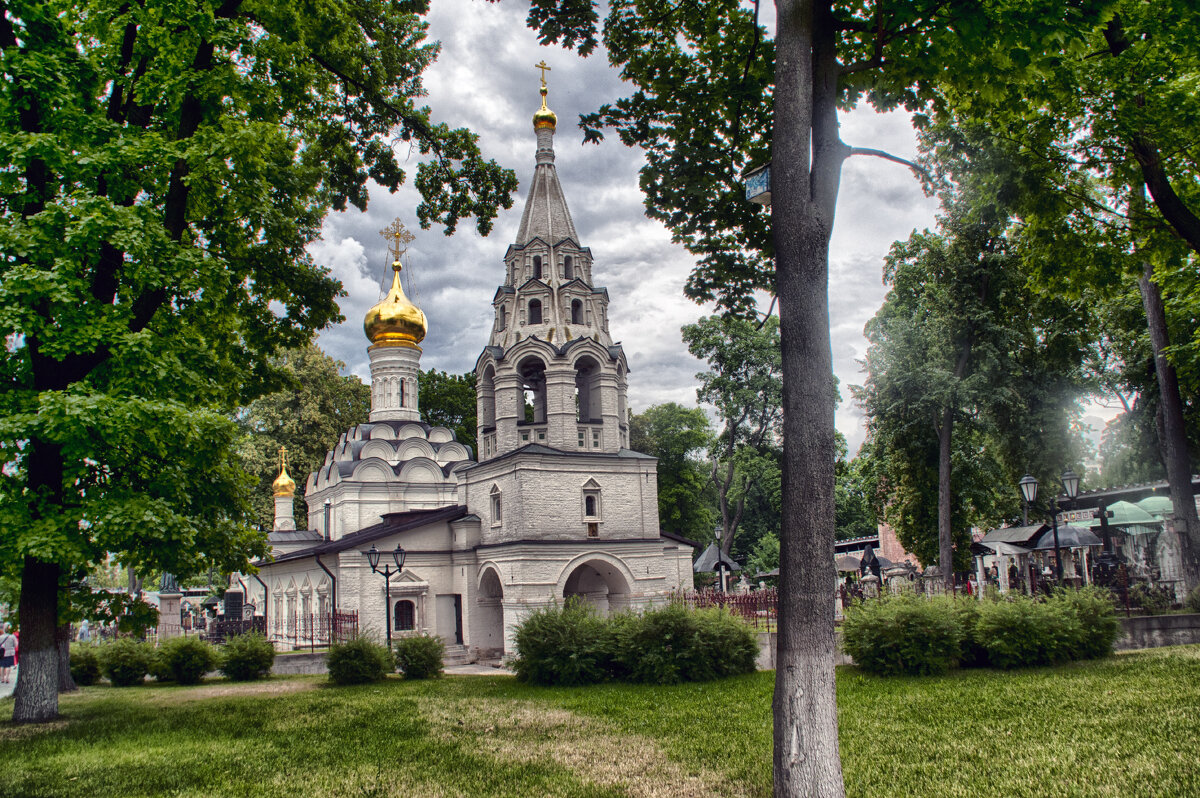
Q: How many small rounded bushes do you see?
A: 6